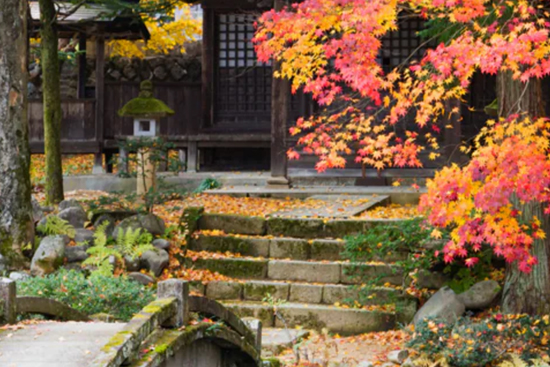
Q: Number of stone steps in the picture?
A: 5